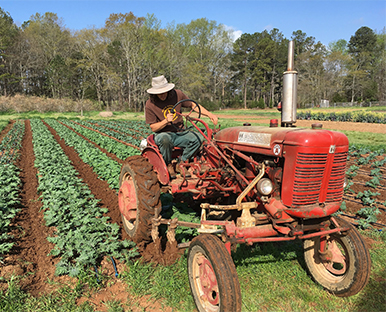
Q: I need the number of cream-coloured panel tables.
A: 0